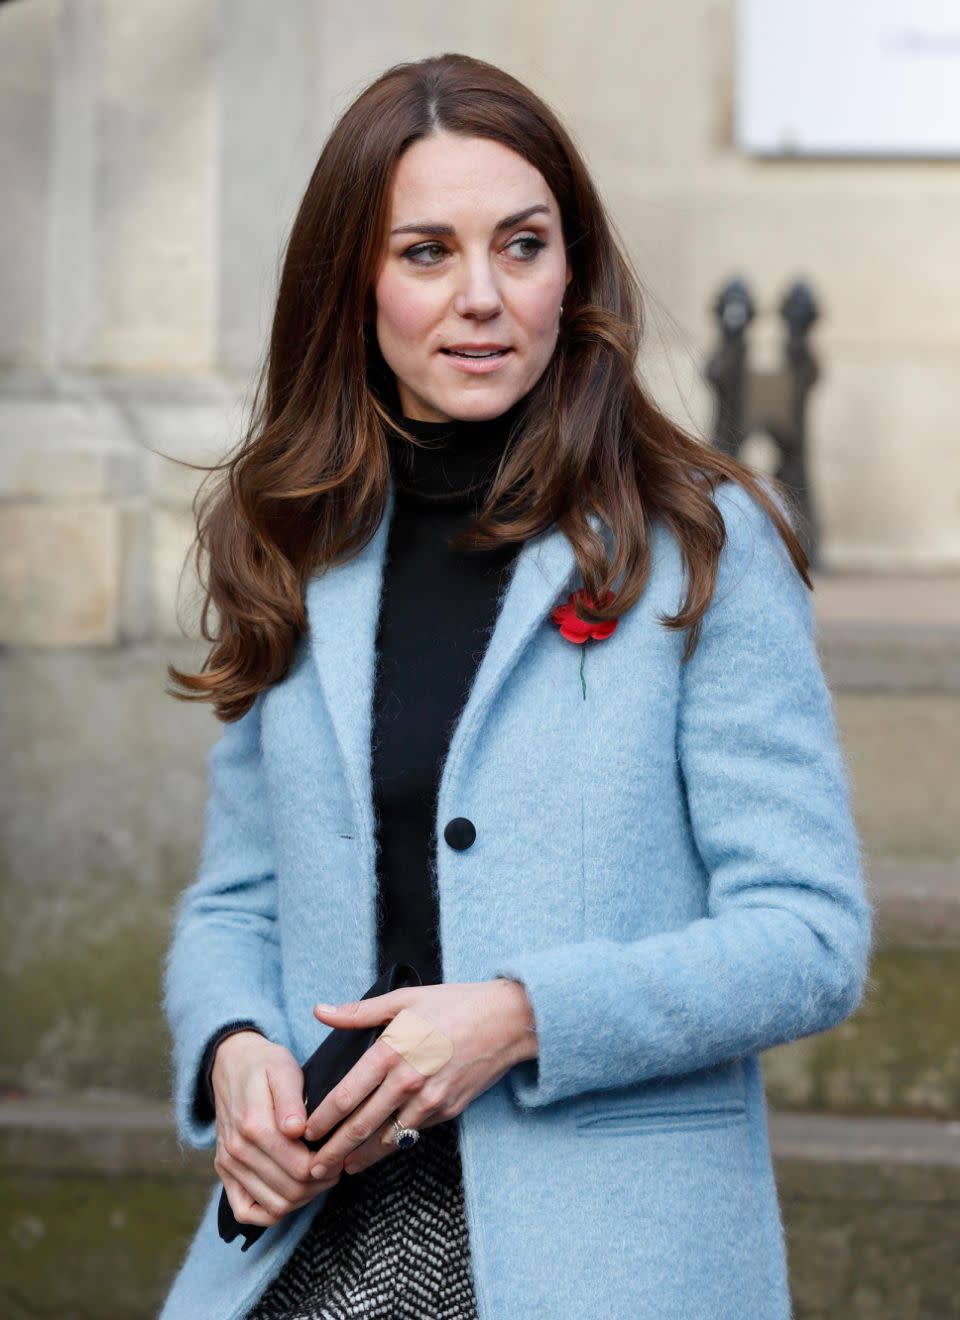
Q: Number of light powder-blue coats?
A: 1